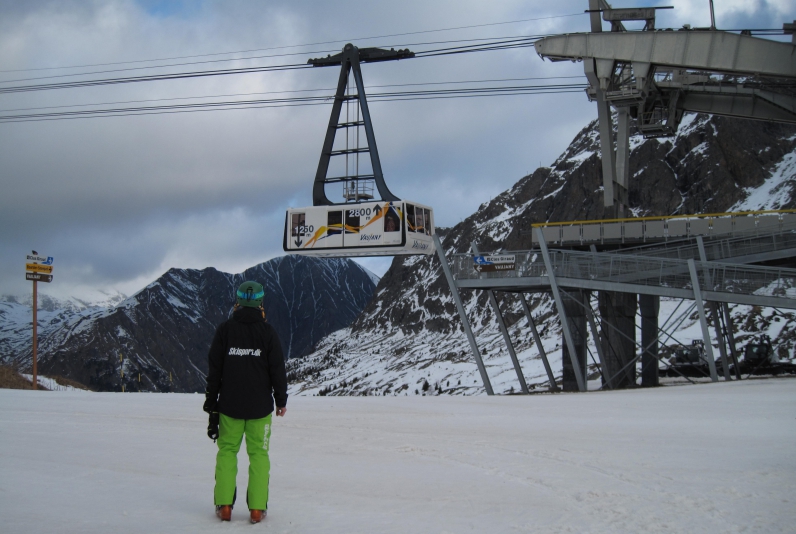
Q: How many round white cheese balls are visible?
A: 0